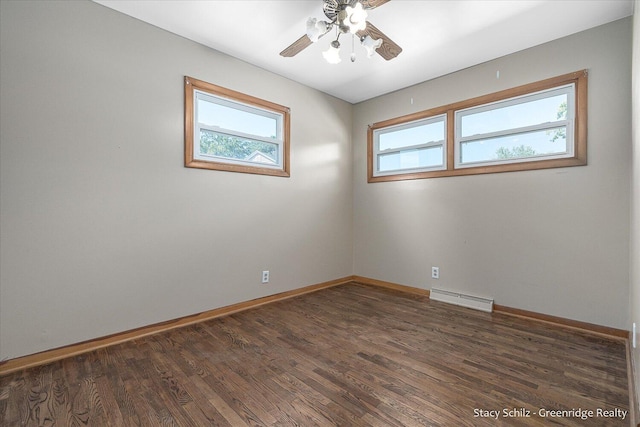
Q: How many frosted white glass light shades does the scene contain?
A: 4